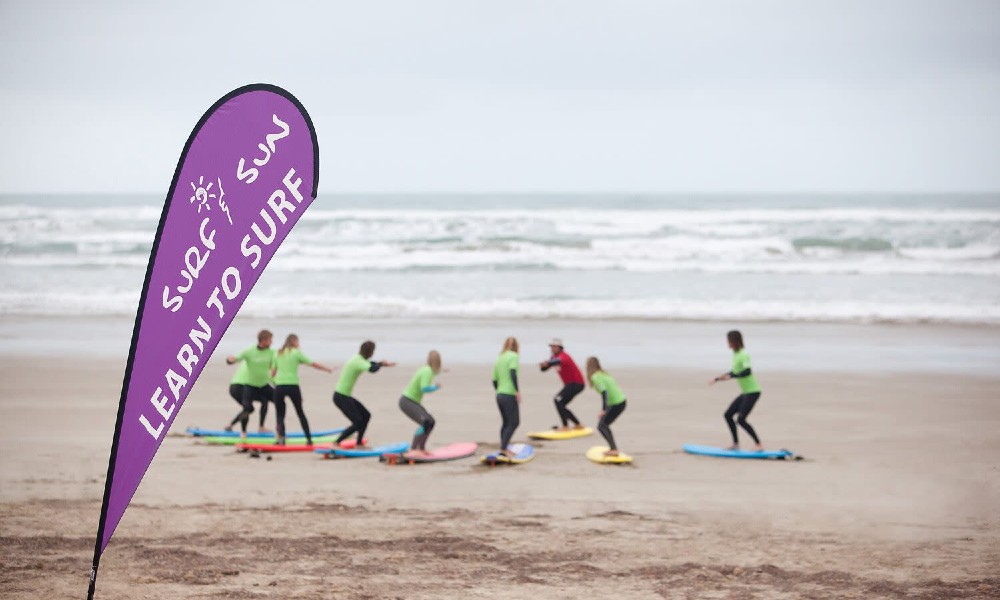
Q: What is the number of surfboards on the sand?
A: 9